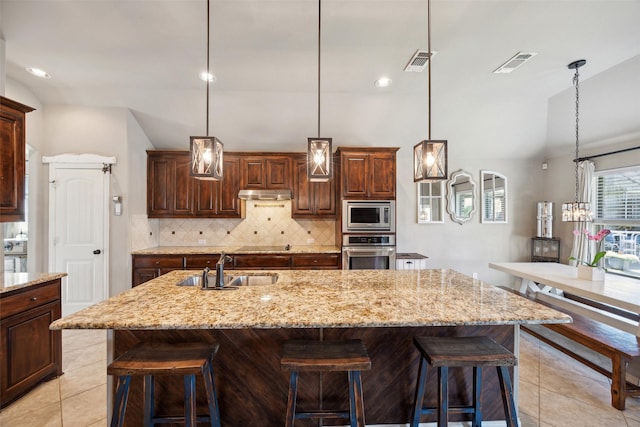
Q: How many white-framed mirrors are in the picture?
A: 3